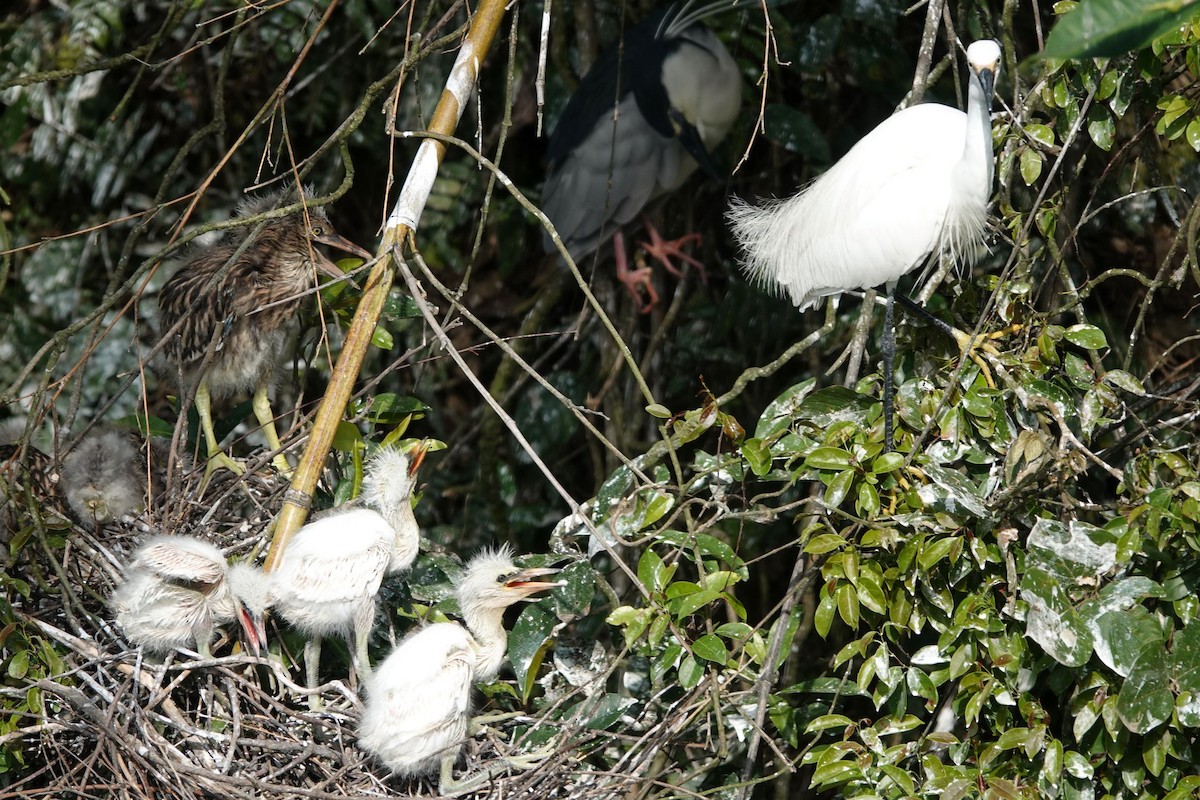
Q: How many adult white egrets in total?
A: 1